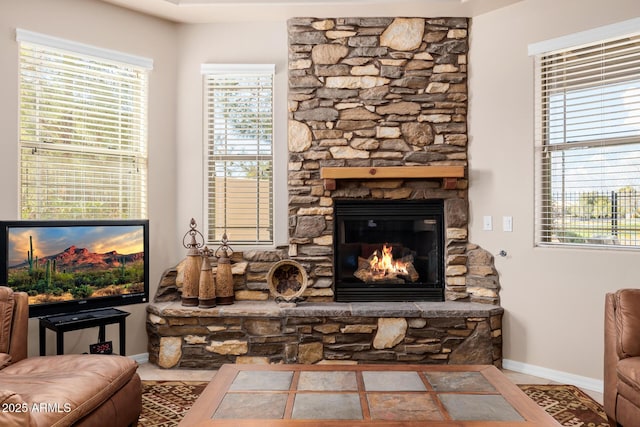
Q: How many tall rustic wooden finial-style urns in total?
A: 3